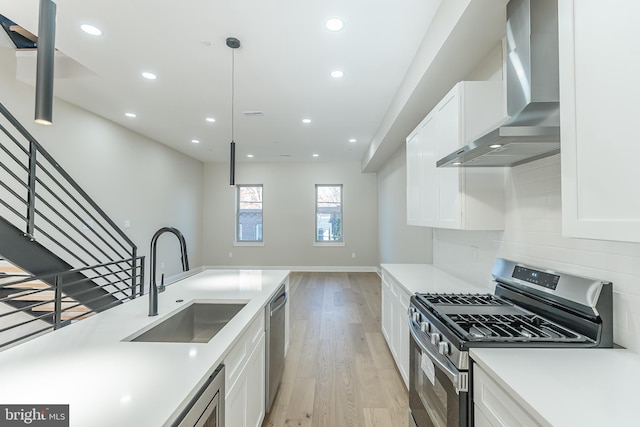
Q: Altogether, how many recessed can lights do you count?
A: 11